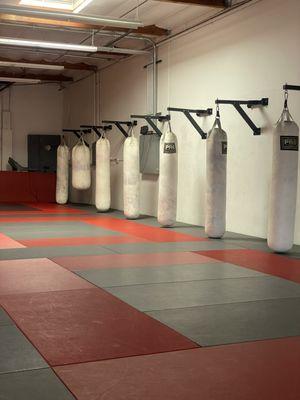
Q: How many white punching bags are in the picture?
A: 7